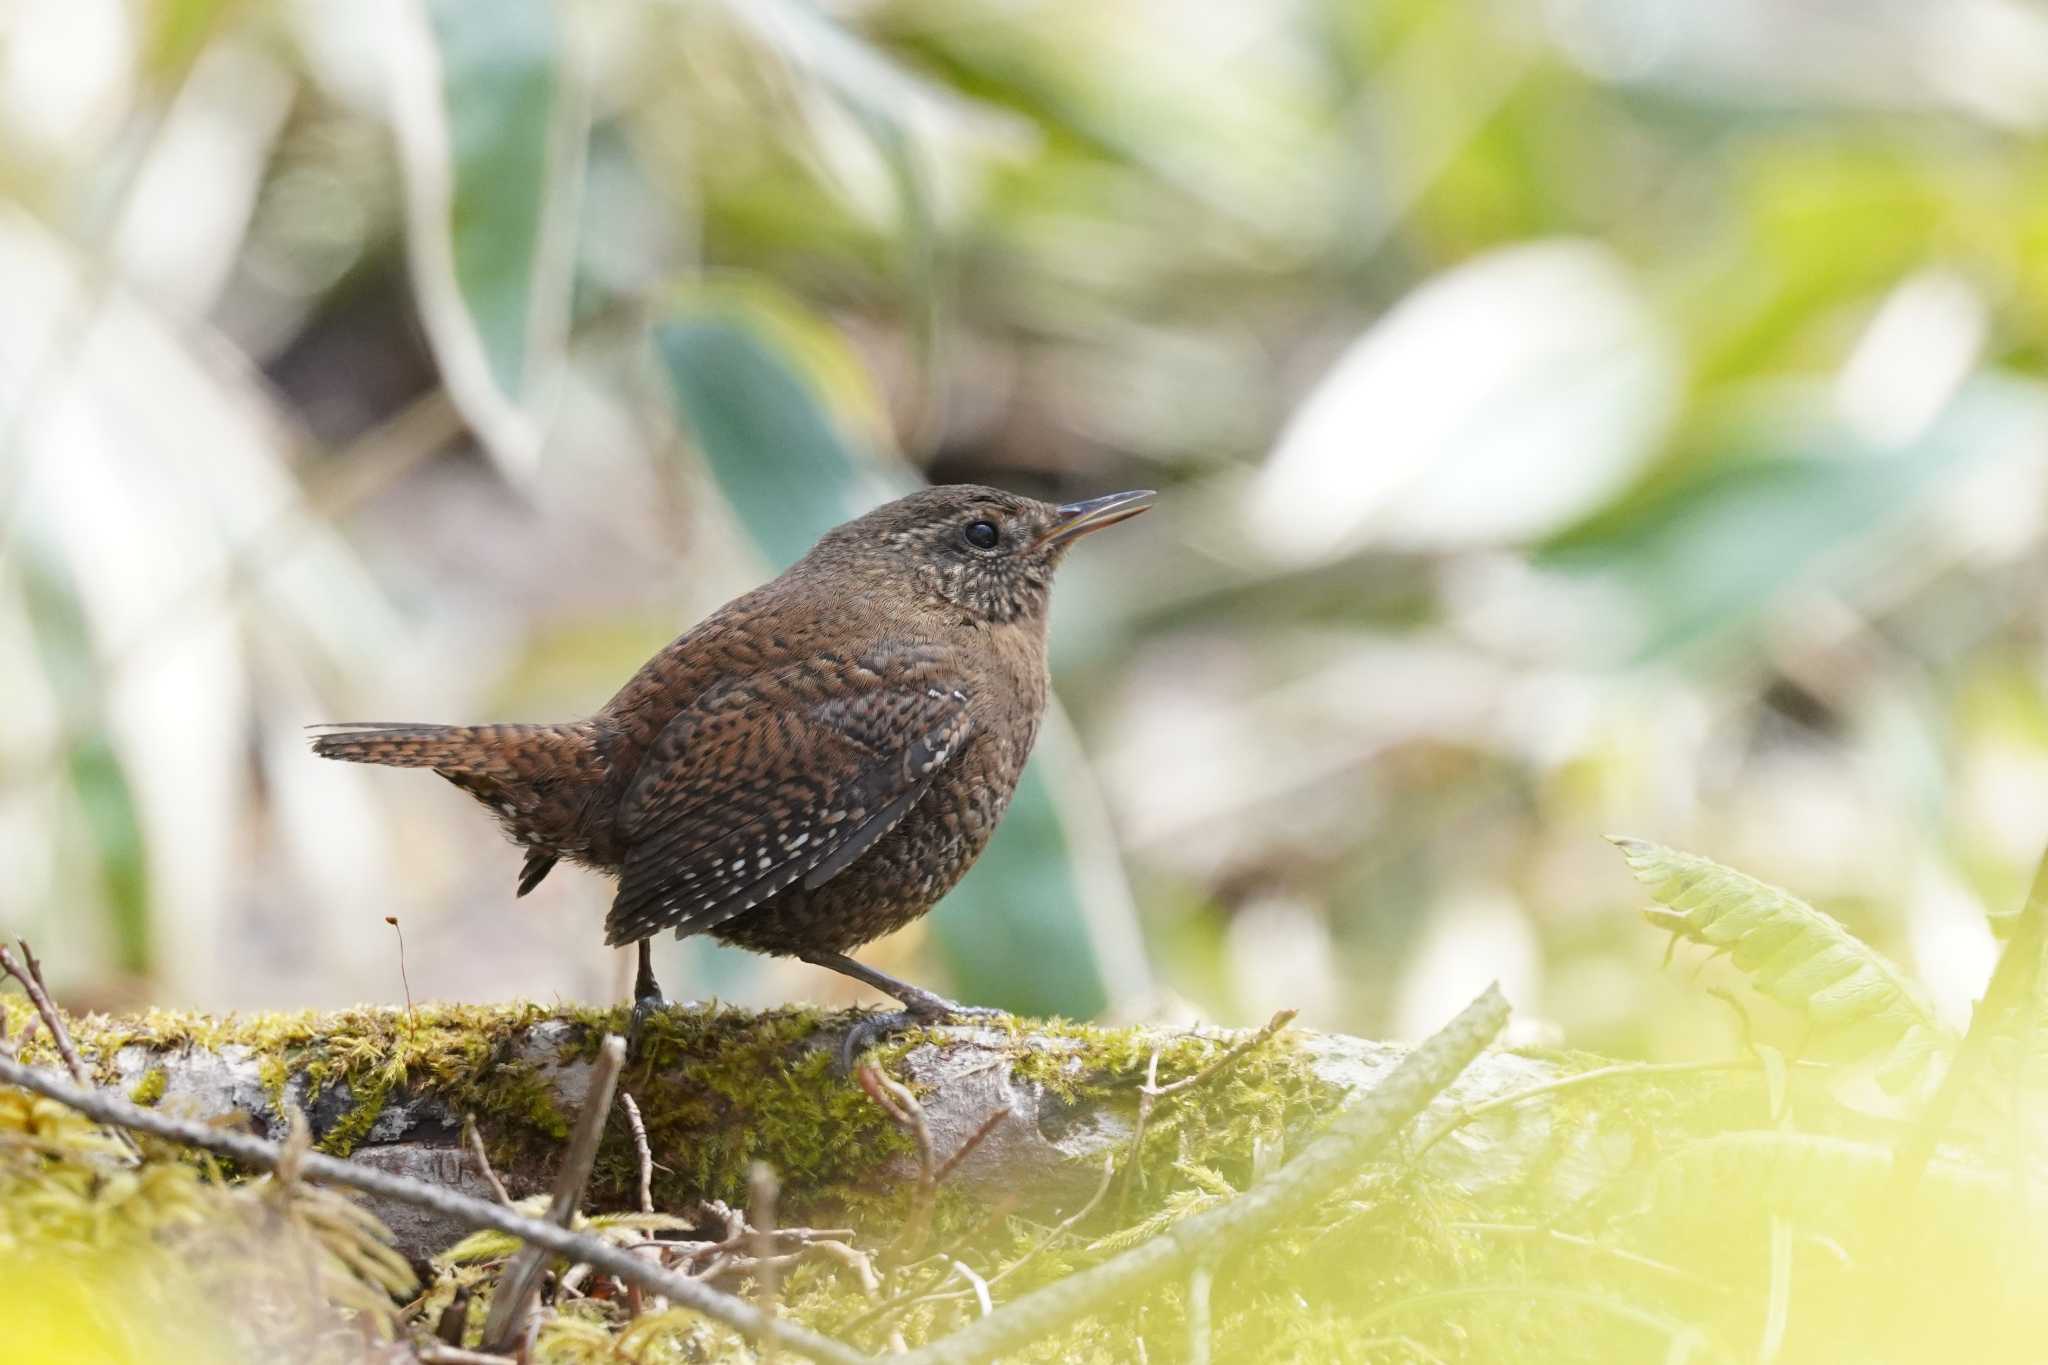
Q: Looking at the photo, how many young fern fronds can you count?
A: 1